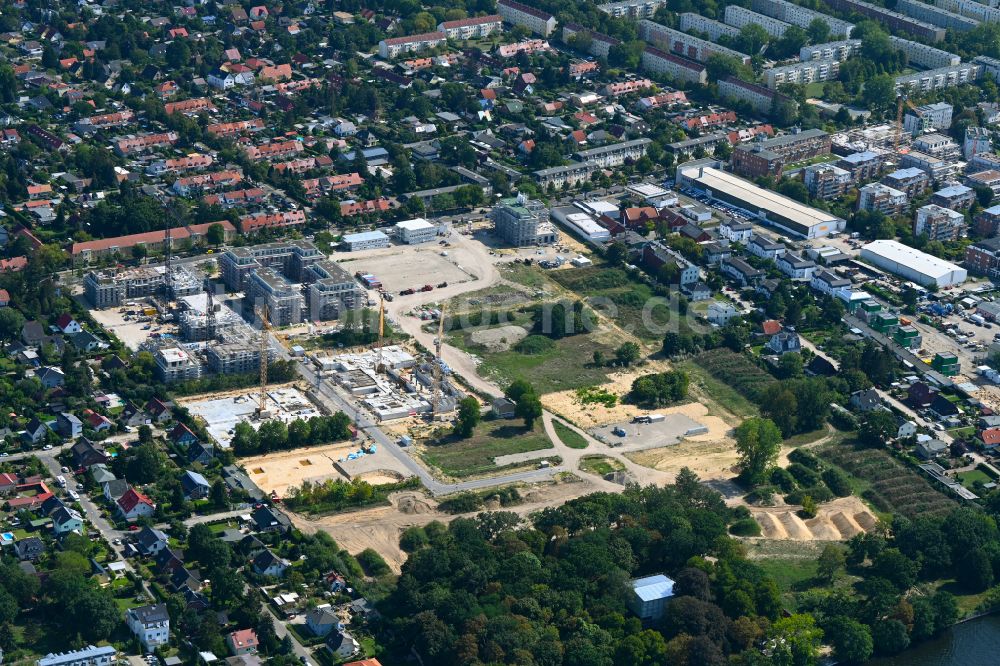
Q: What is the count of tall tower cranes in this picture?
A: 6